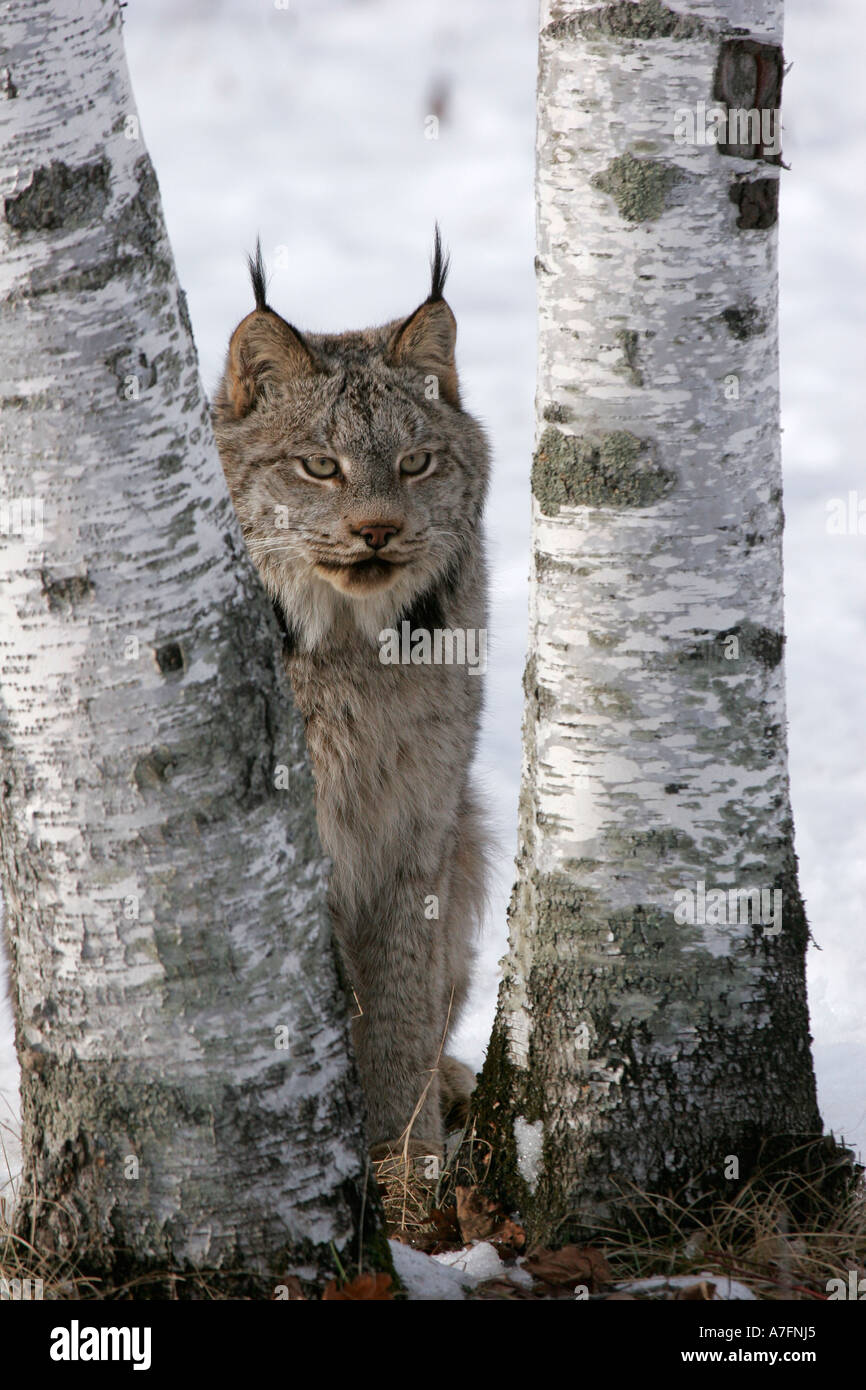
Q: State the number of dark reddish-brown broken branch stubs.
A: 2